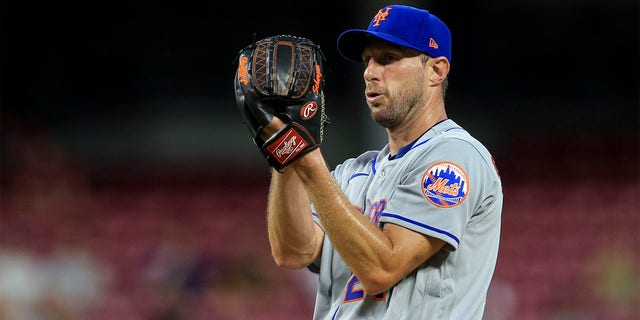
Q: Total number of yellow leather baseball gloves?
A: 0